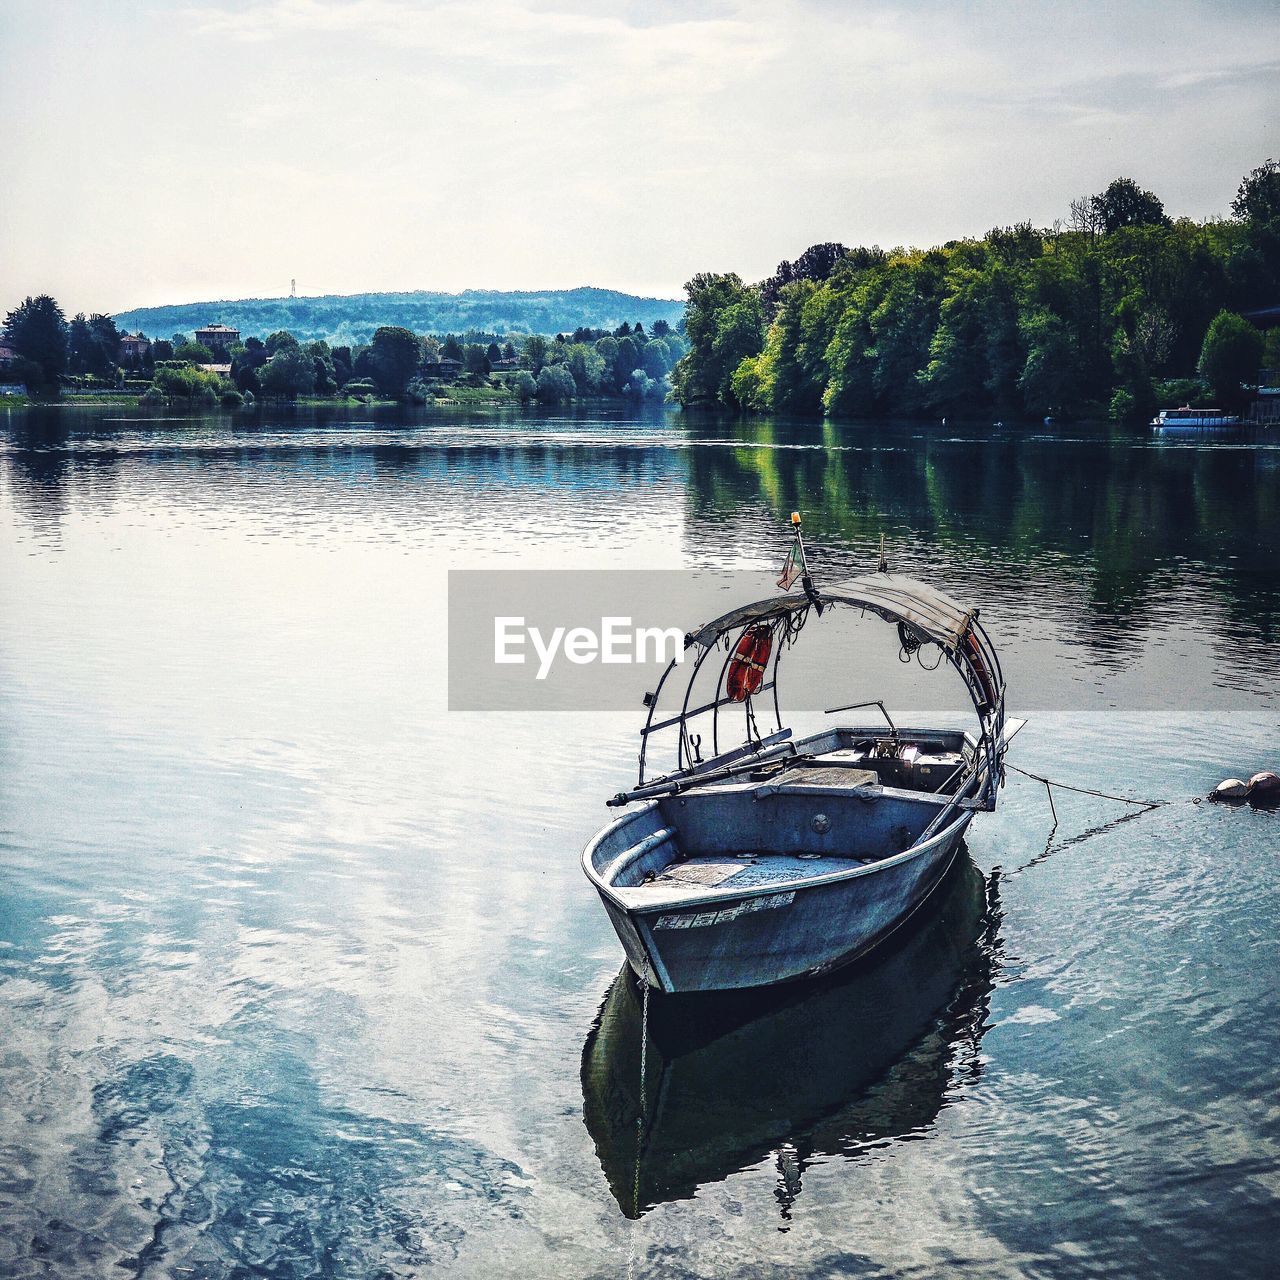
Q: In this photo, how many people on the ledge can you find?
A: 0